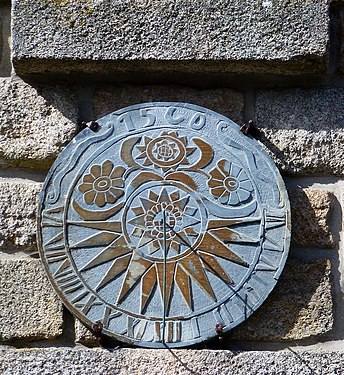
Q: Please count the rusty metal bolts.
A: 4